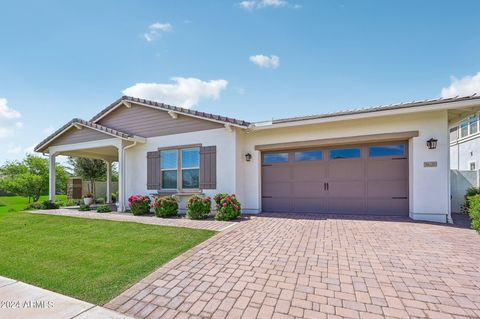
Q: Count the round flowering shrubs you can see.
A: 4